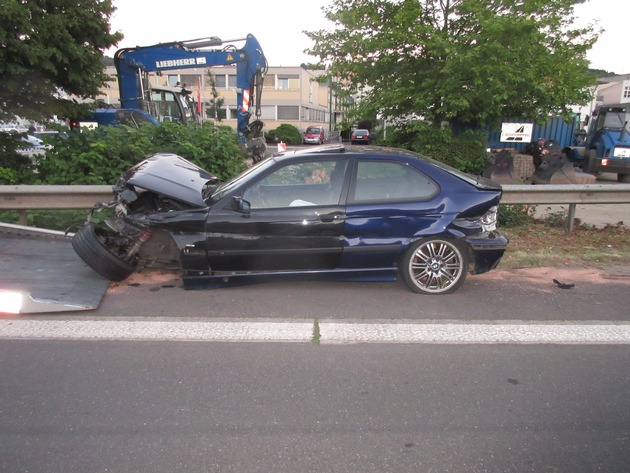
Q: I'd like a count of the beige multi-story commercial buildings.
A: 1